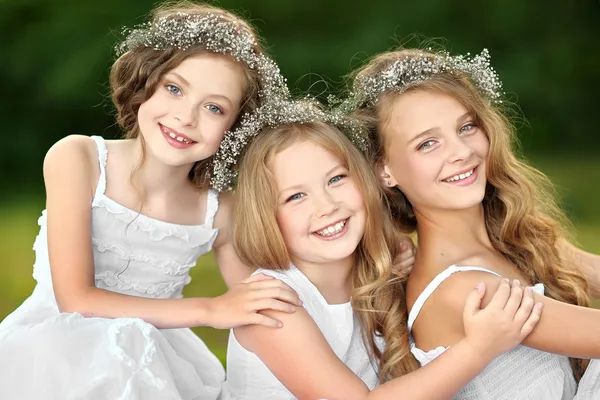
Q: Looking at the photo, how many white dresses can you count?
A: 3